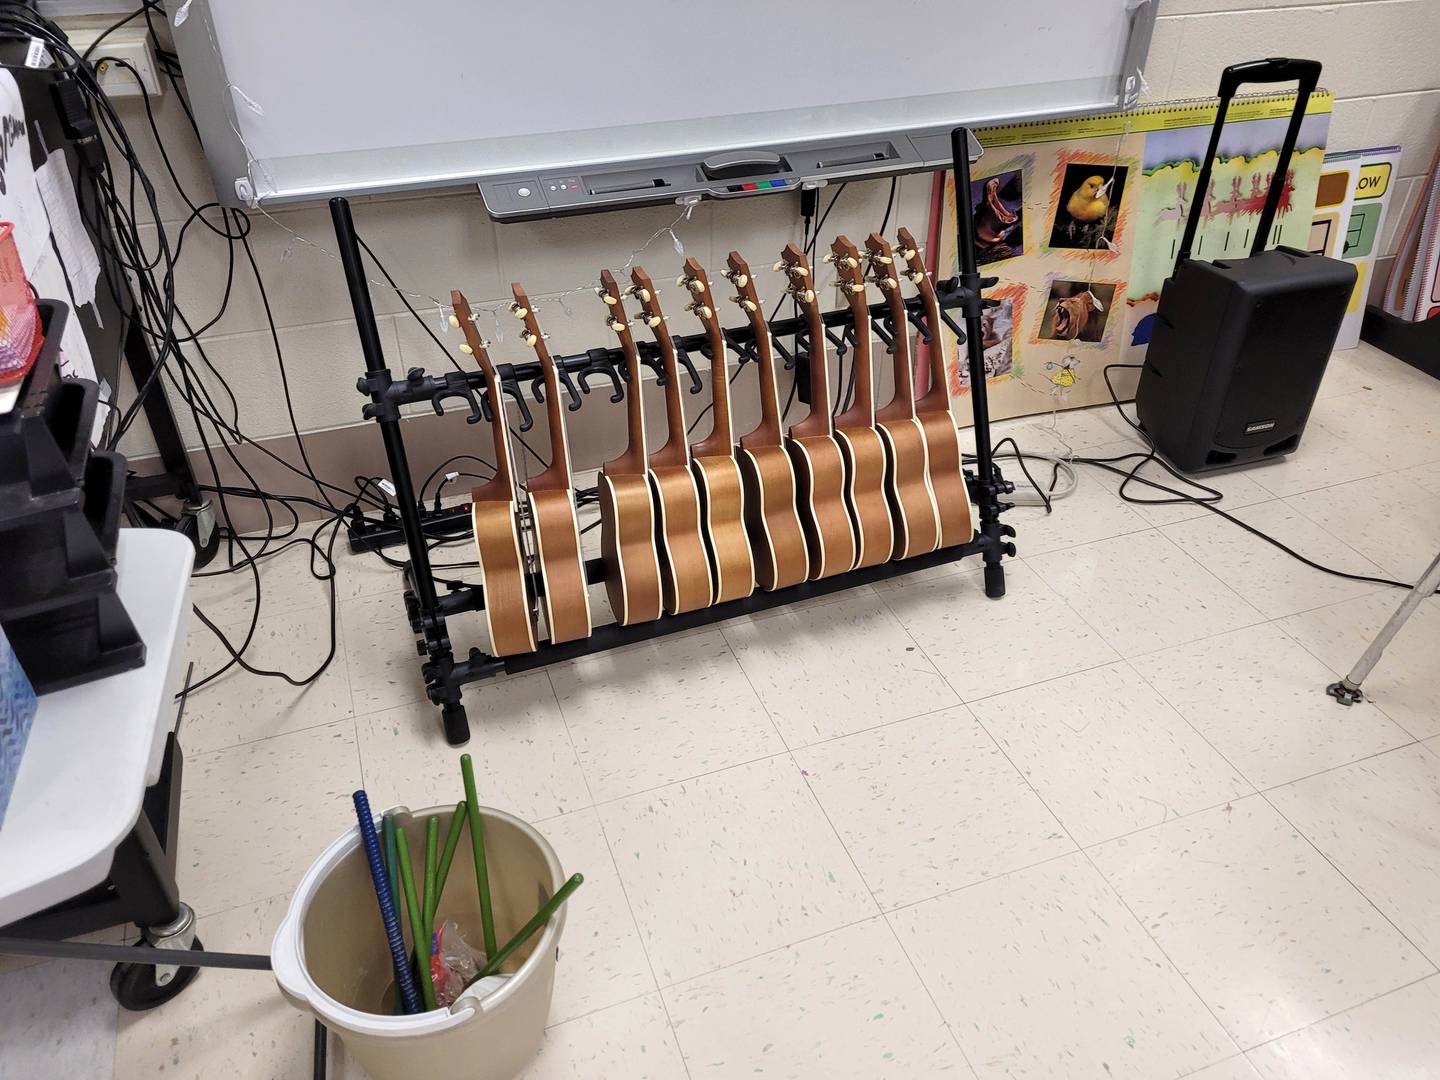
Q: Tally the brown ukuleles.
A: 10